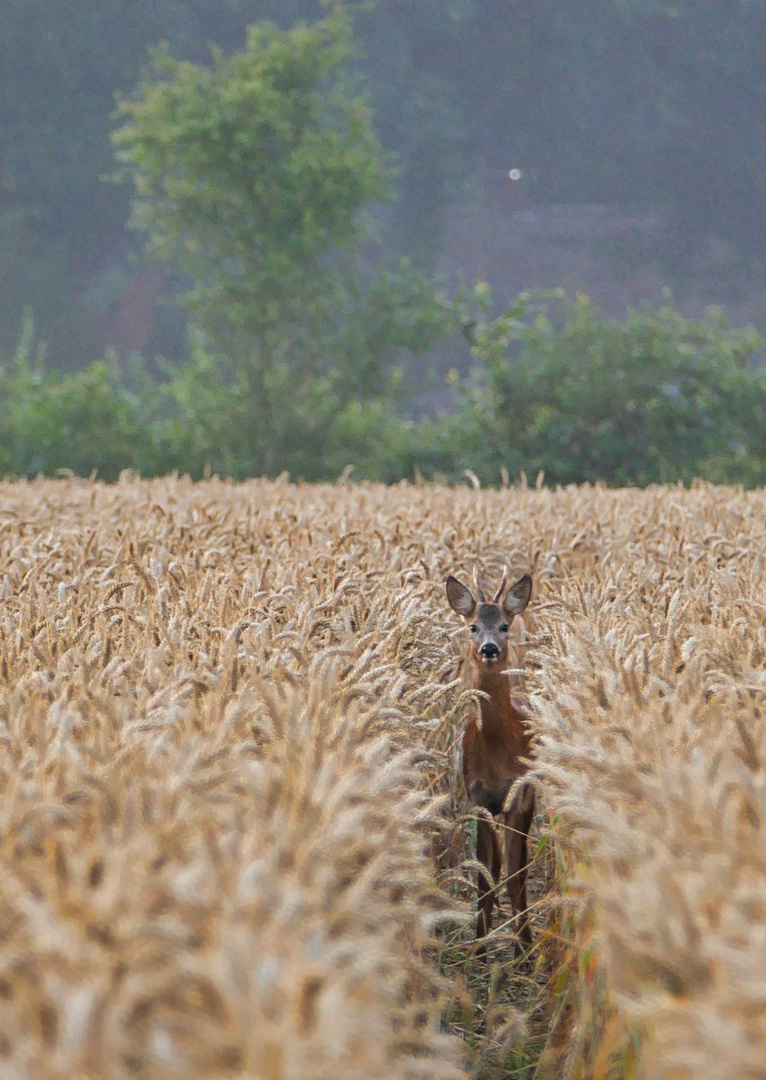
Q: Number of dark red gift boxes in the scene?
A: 0